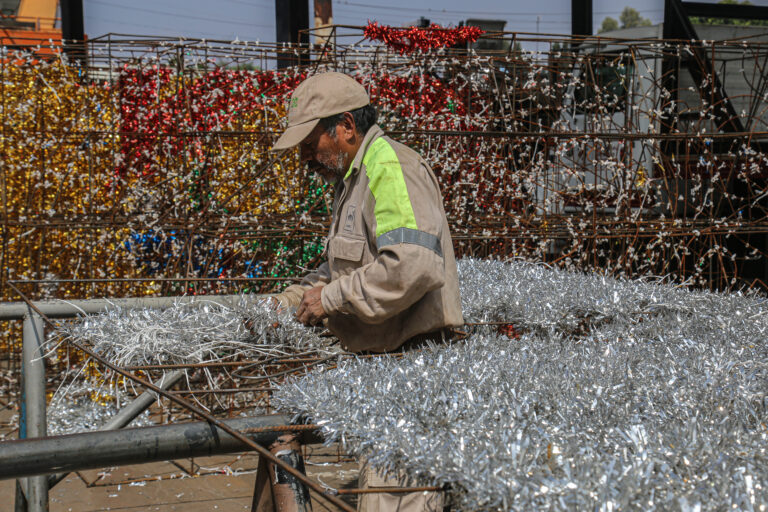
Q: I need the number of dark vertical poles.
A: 4